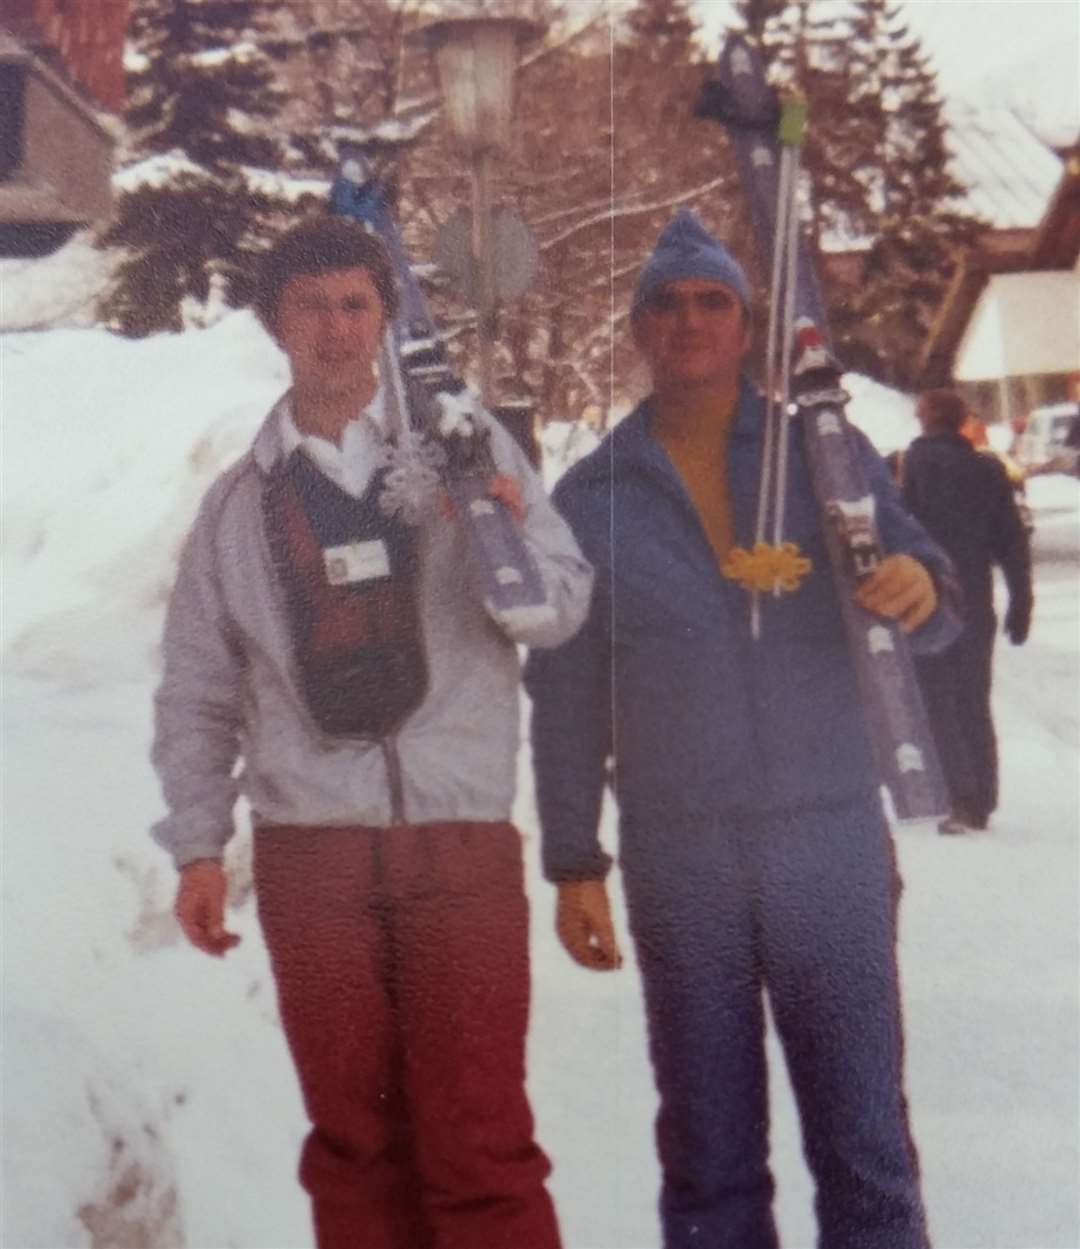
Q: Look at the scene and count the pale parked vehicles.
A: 1